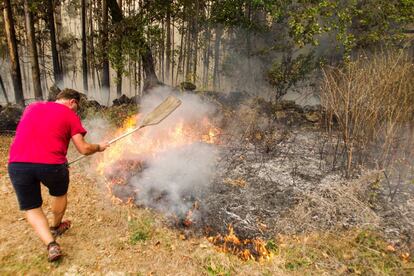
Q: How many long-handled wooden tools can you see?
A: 1